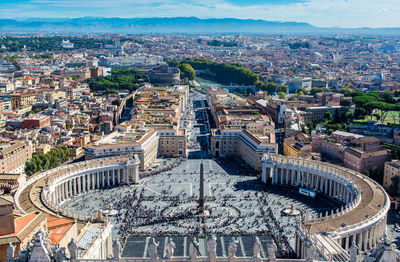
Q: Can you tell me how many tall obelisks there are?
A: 1